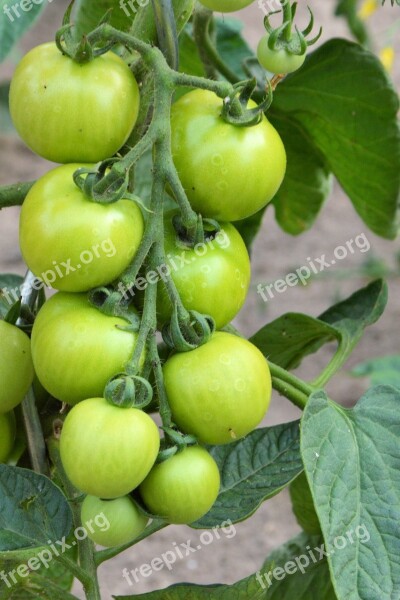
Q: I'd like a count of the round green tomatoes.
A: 13